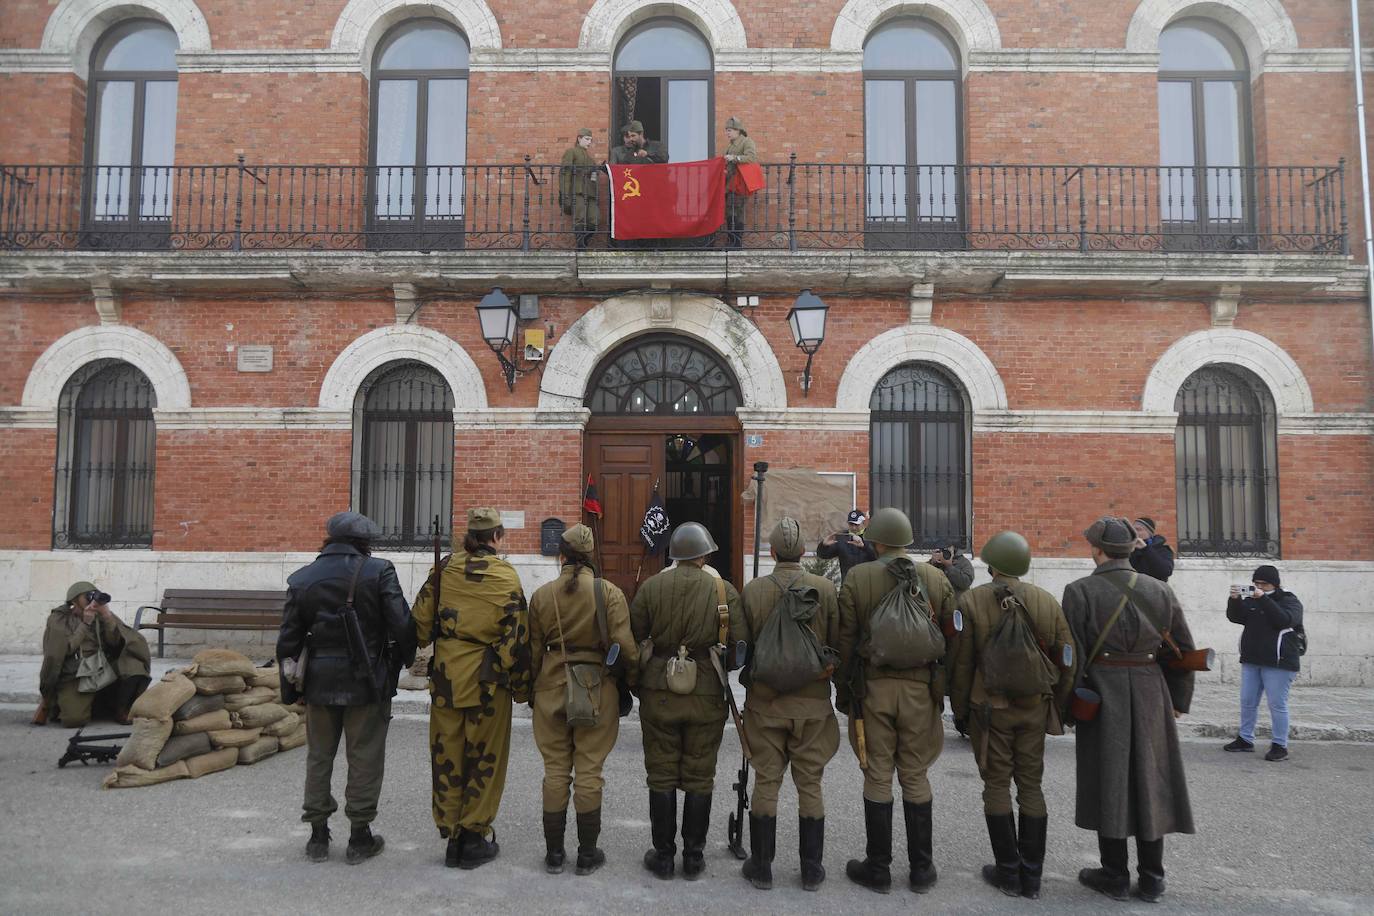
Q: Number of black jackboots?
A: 10